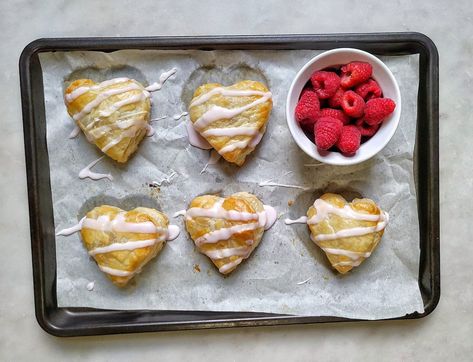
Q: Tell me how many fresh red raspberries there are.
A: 11